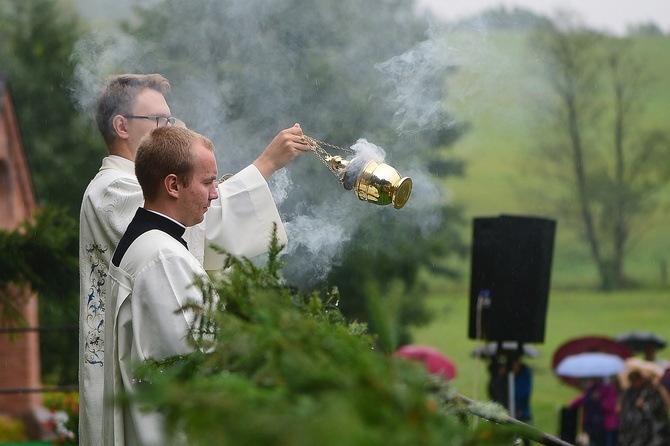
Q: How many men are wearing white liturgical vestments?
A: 2